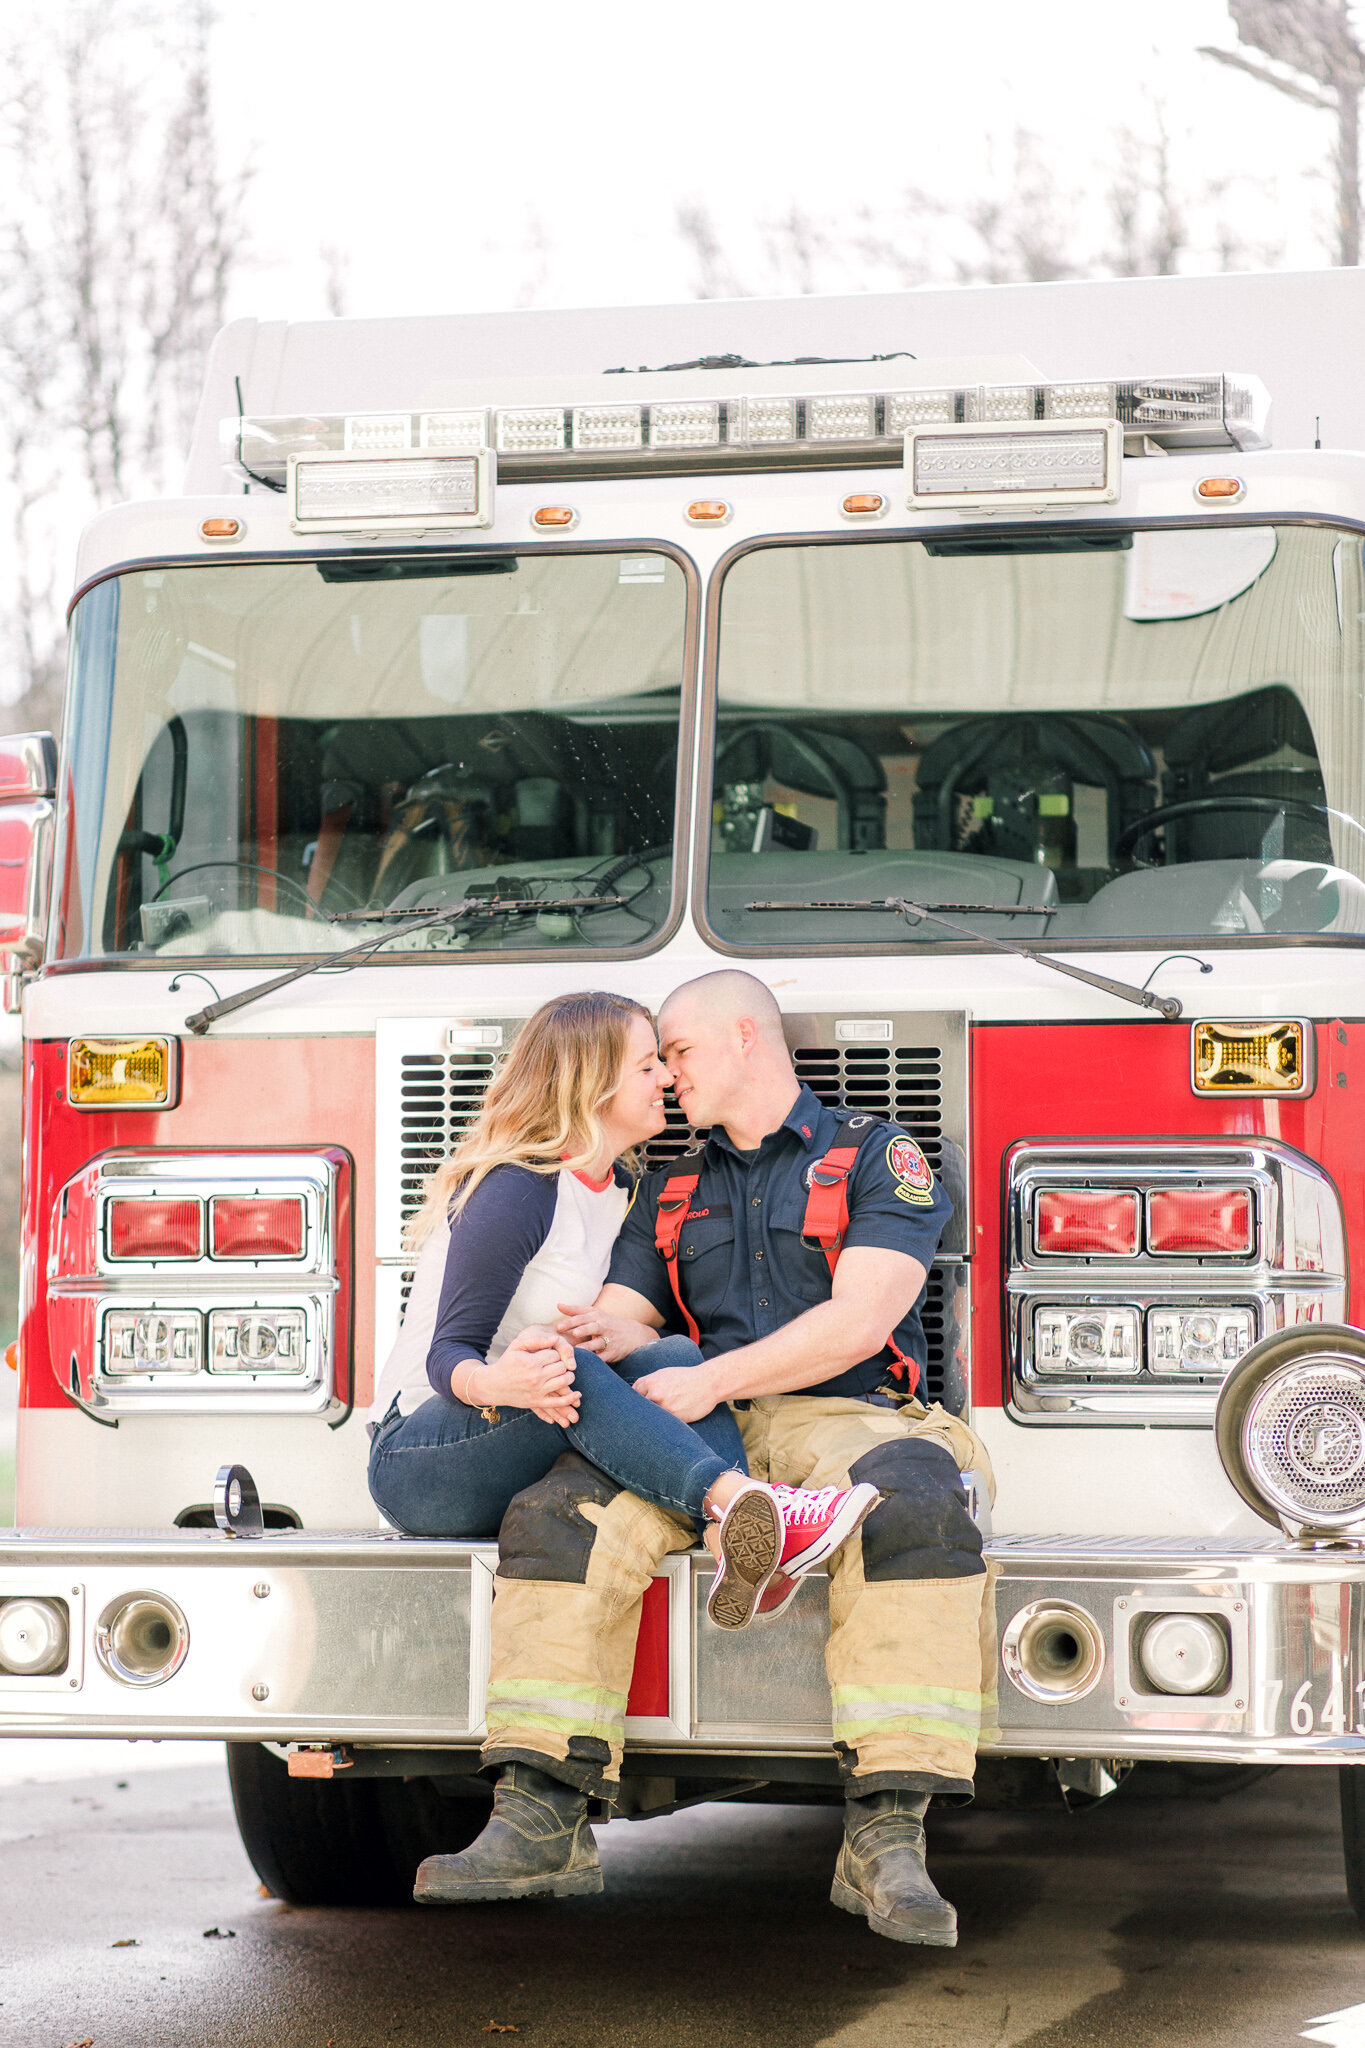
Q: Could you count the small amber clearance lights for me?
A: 5